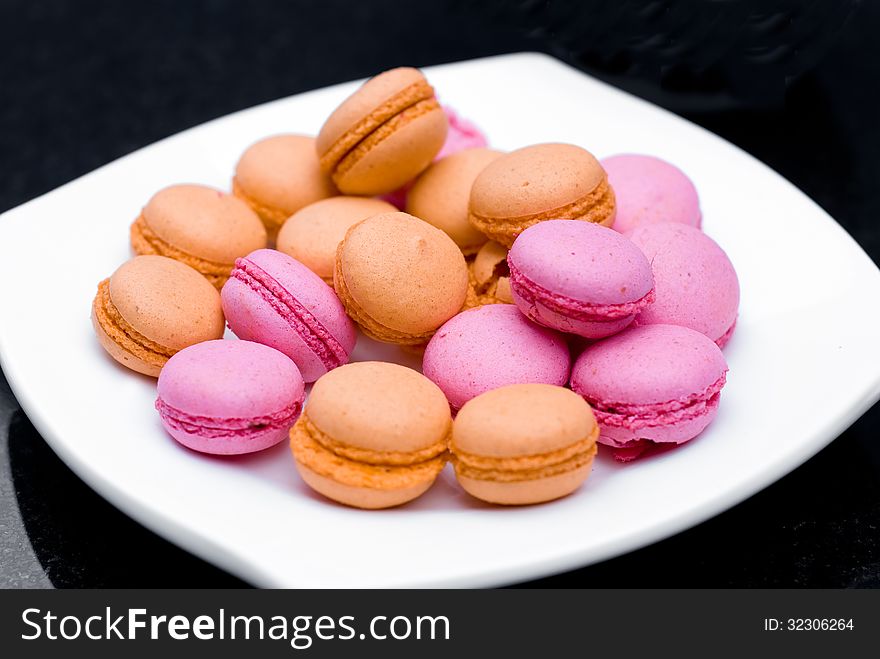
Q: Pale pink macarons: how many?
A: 8